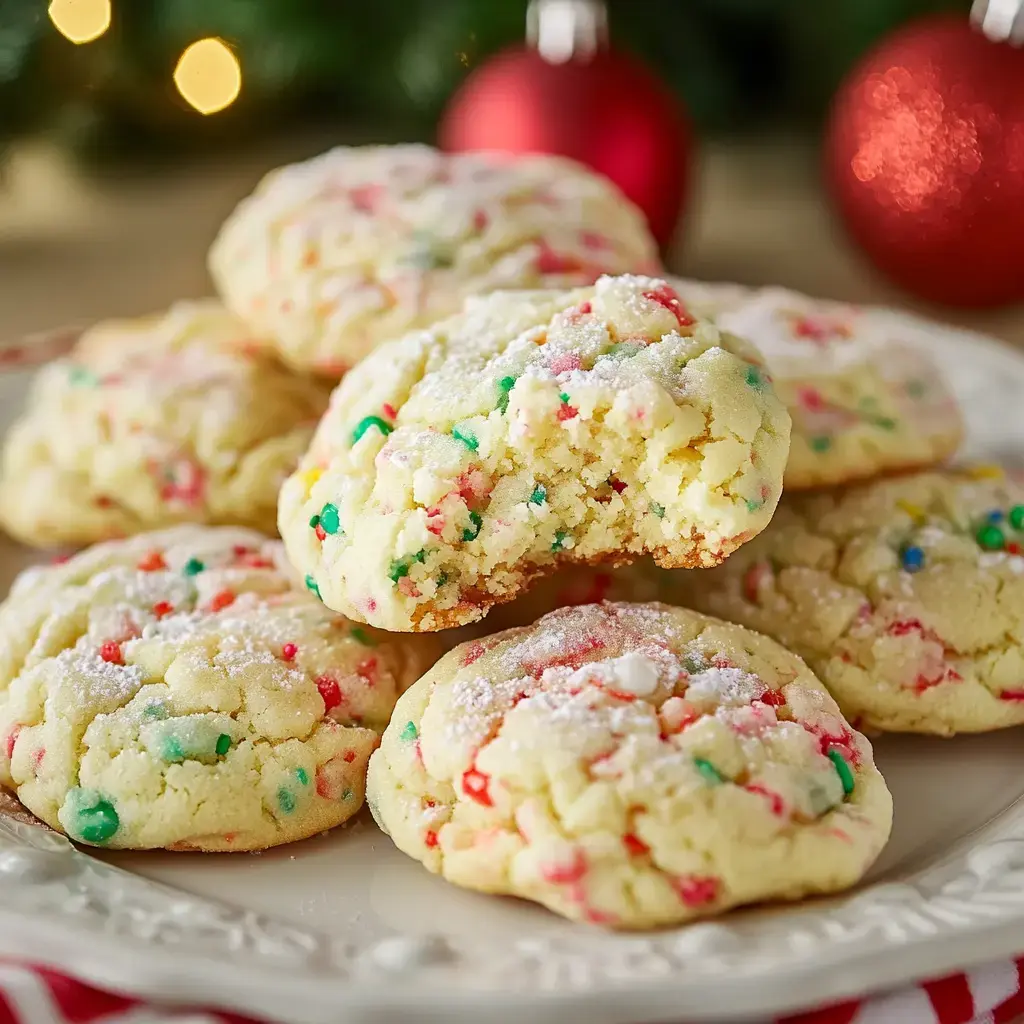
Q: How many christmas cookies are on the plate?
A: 7